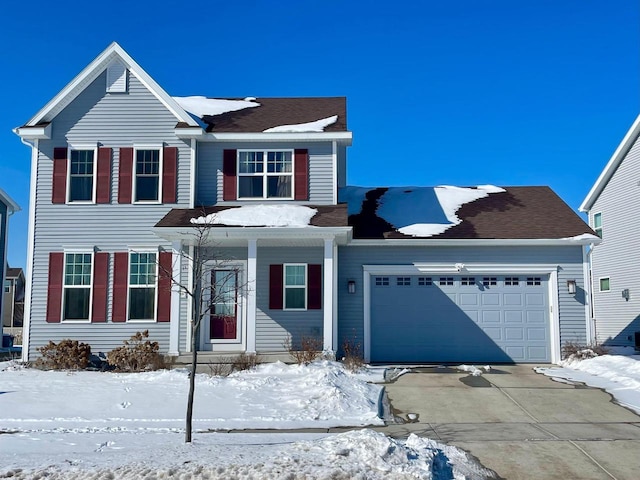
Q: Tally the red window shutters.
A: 12